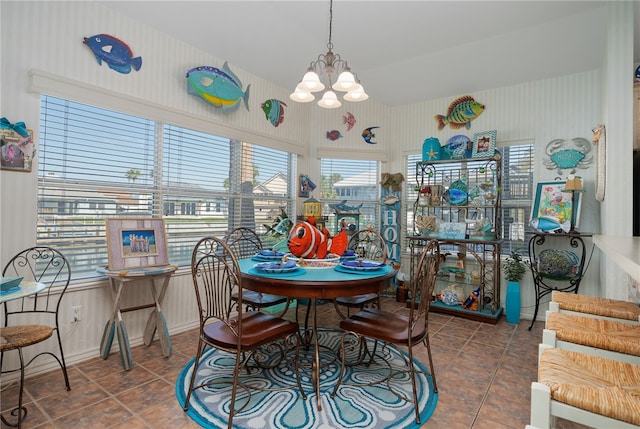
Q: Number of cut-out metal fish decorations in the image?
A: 7